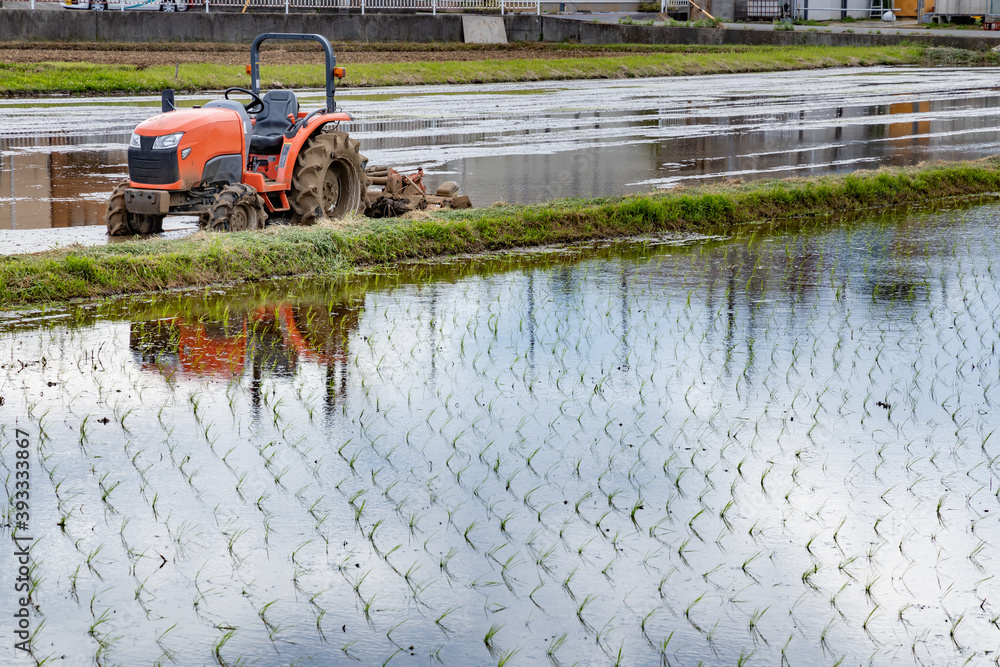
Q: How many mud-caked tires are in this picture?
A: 3